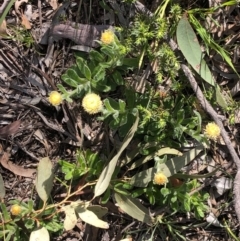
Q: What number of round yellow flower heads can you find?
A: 6